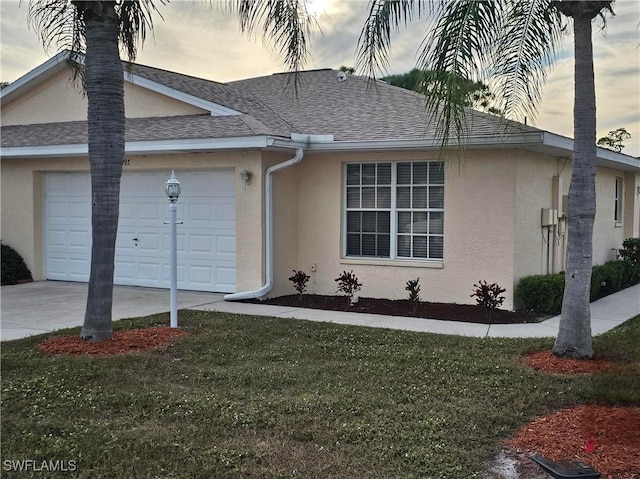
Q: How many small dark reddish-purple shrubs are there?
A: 4